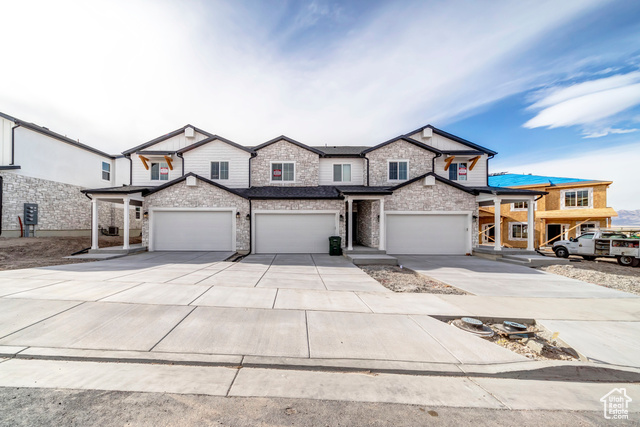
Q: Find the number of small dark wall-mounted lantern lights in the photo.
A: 6